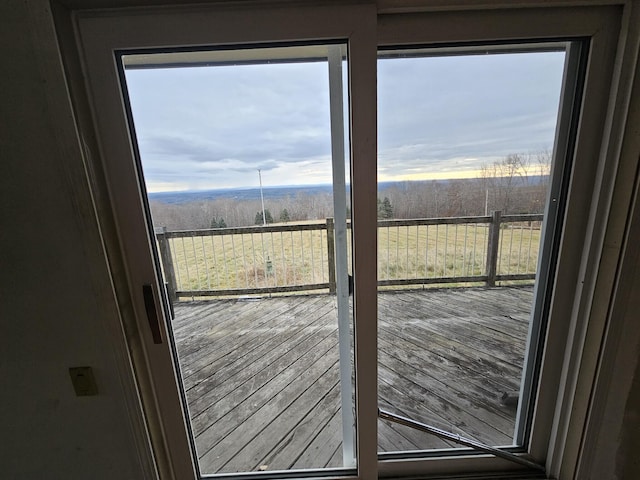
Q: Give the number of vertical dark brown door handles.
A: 1